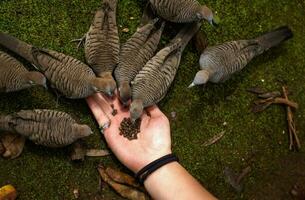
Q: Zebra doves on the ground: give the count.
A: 8